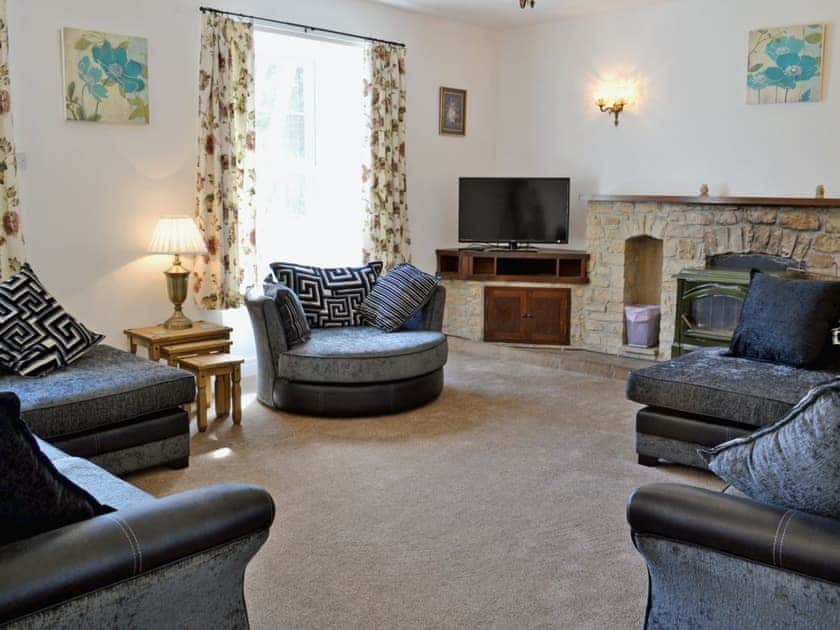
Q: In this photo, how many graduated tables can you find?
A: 3